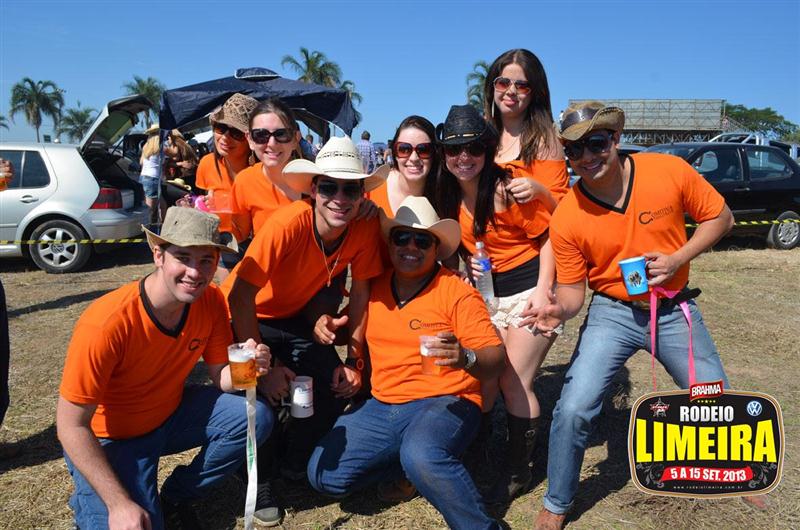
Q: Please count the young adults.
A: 9